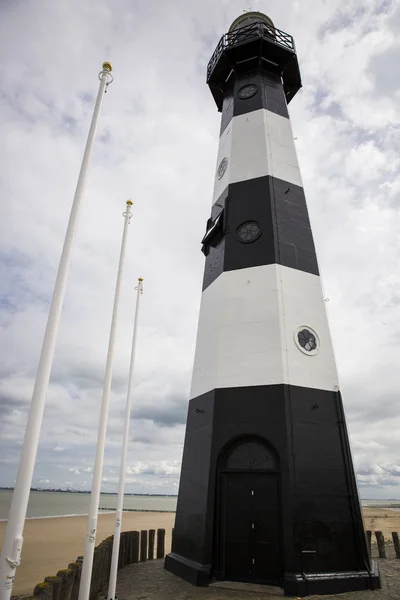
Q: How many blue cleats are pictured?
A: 0